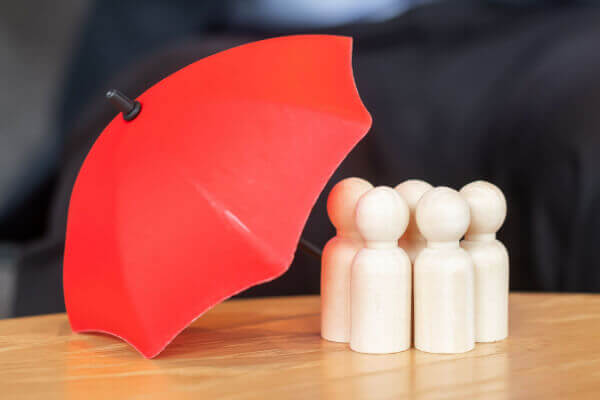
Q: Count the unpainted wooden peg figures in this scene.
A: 5